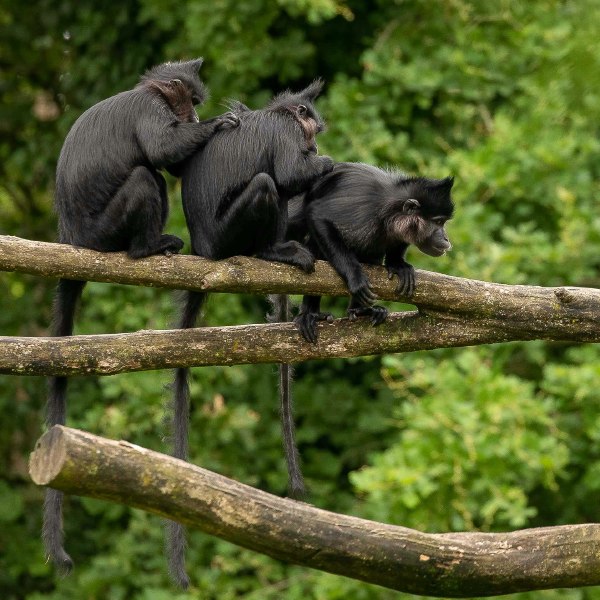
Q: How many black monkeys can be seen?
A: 3